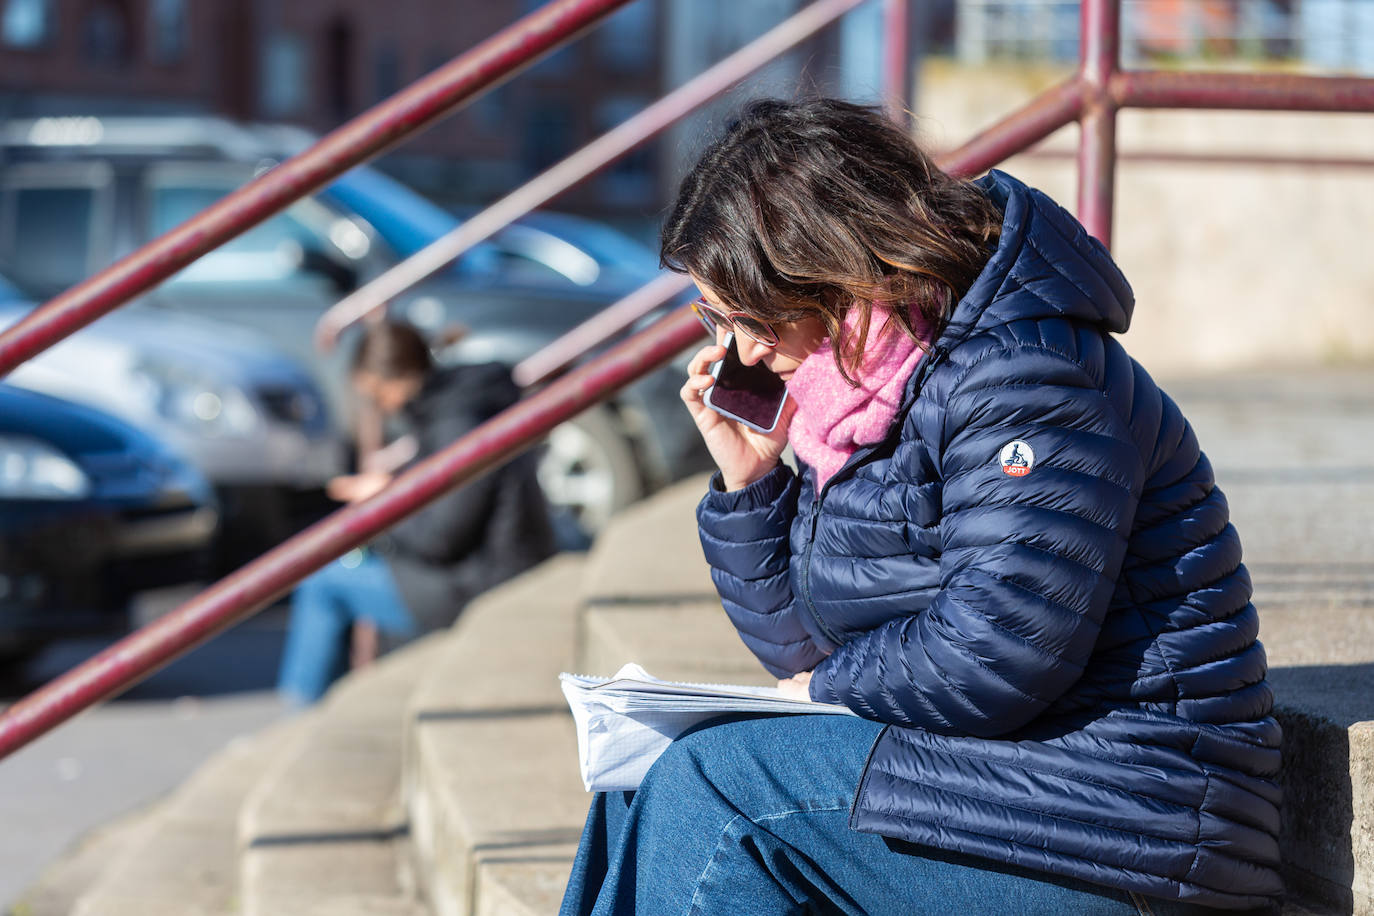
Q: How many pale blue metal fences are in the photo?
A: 1